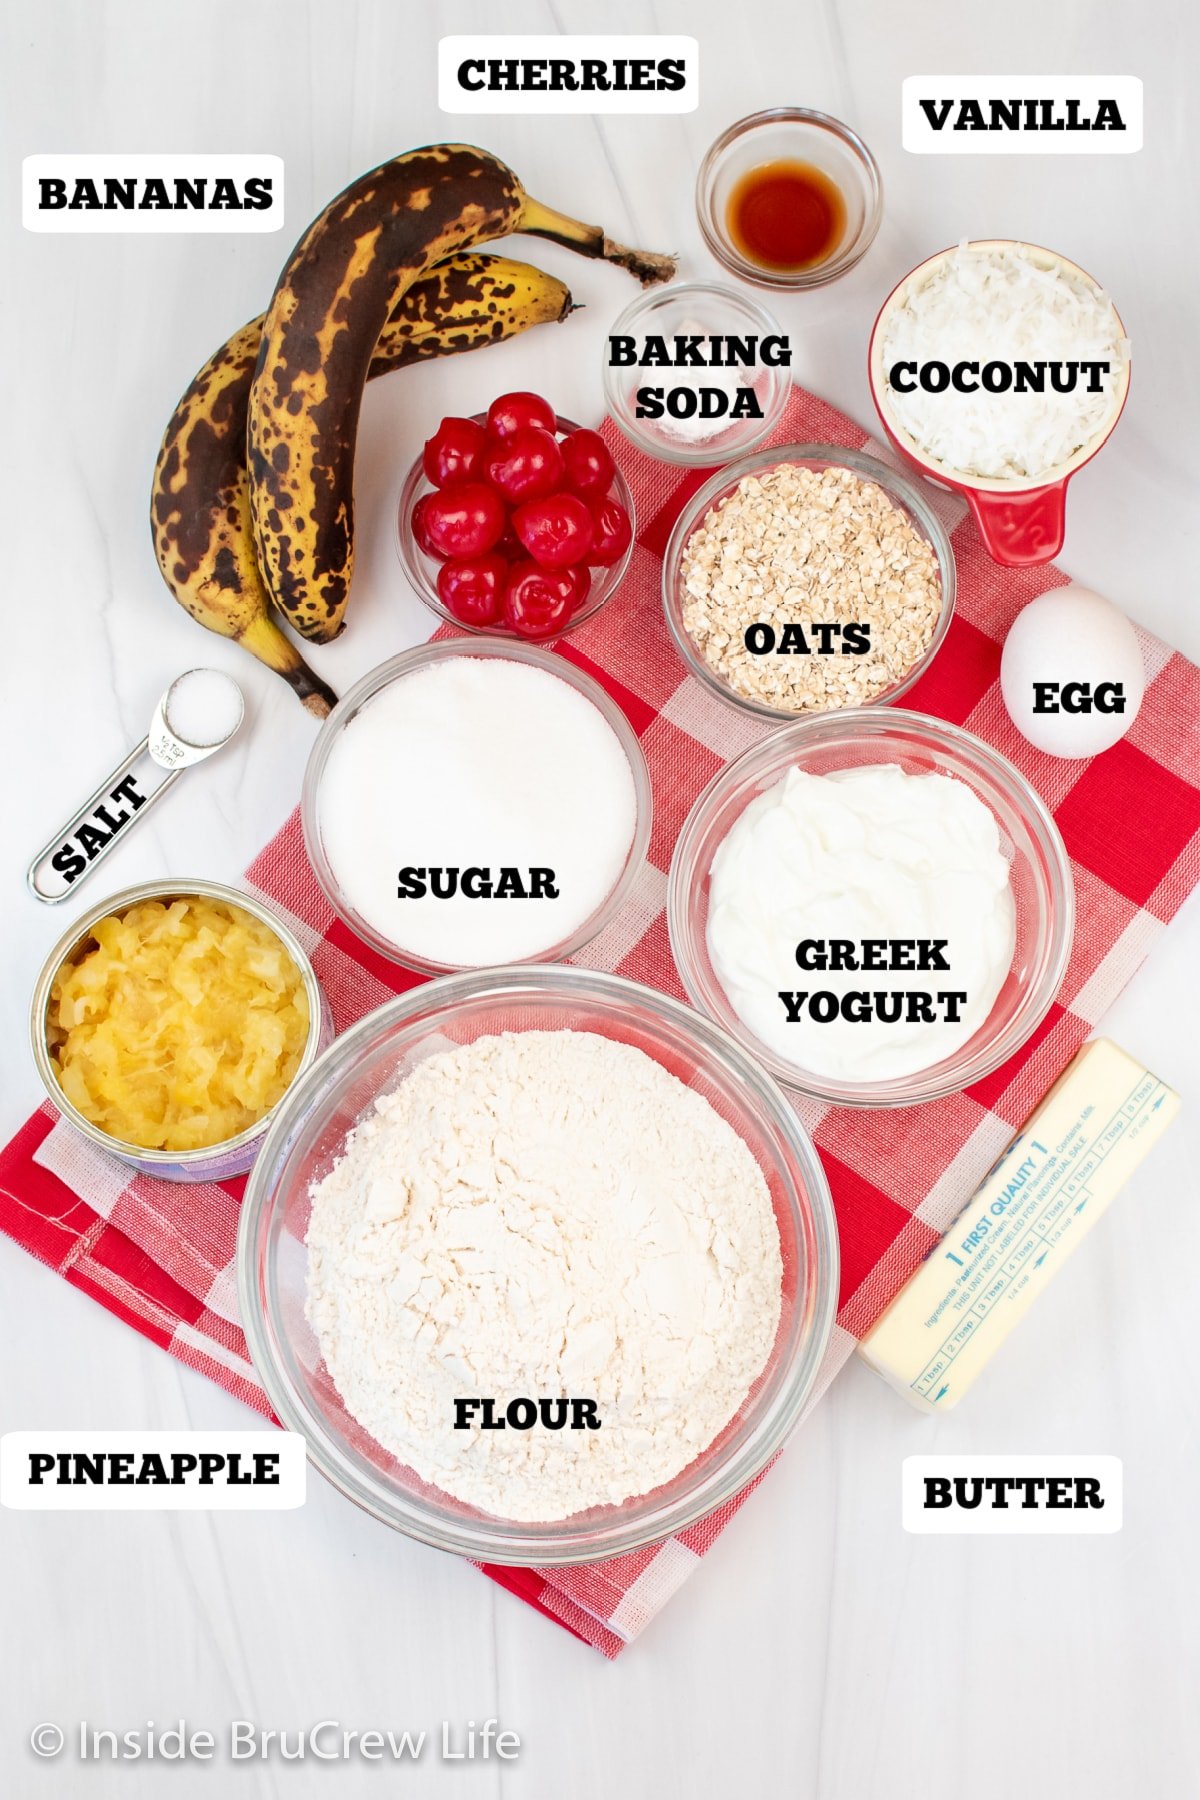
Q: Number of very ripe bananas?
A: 2